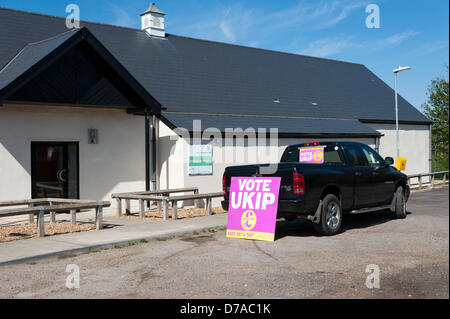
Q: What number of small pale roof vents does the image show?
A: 2